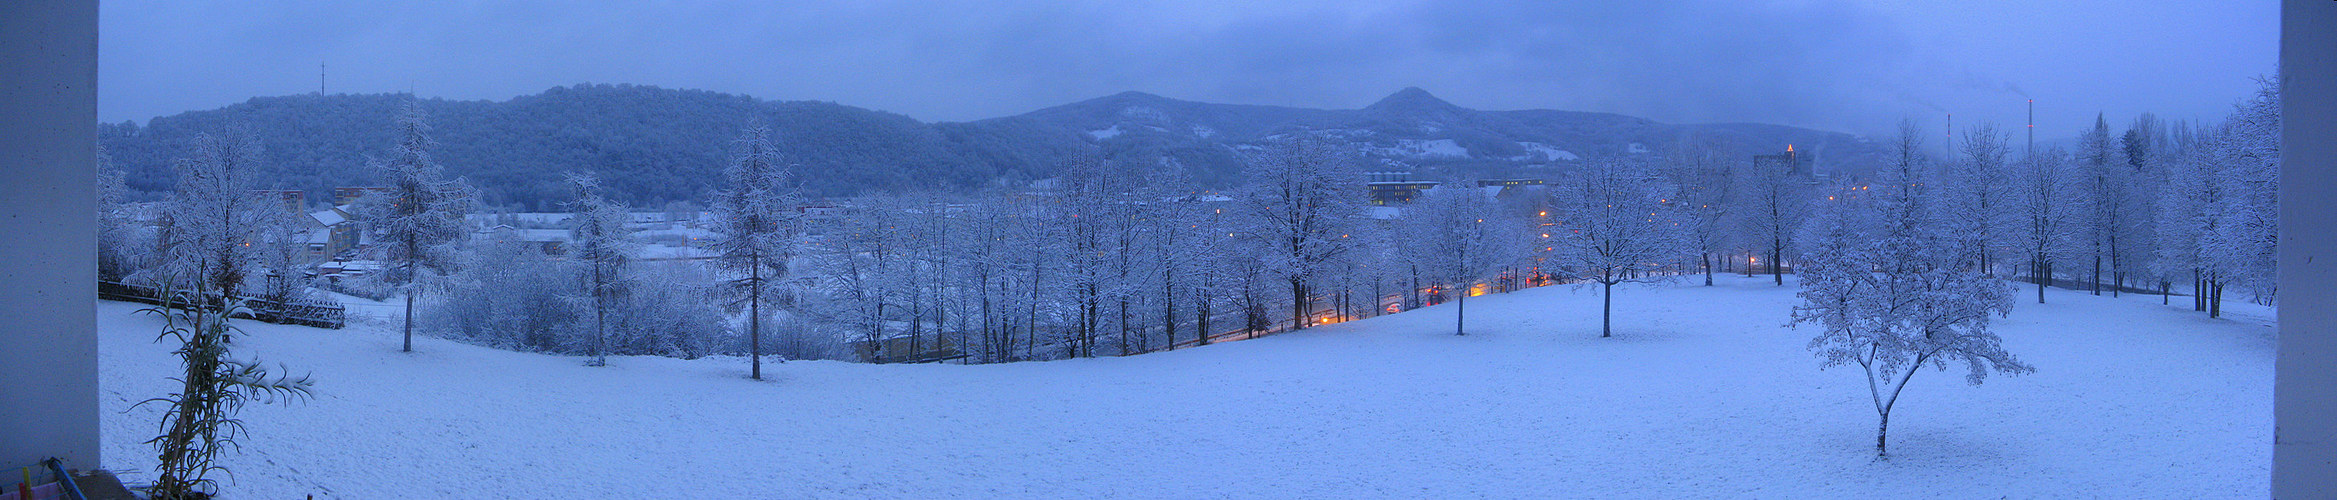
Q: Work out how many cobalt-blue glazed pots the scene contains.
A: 0